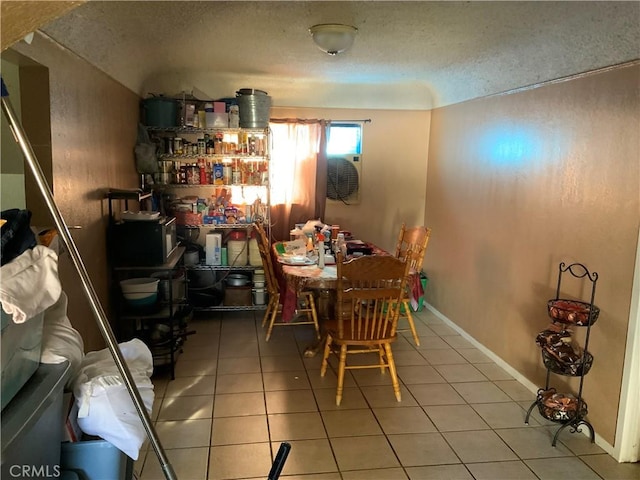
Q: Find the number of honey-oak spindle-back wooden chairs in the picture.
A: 3